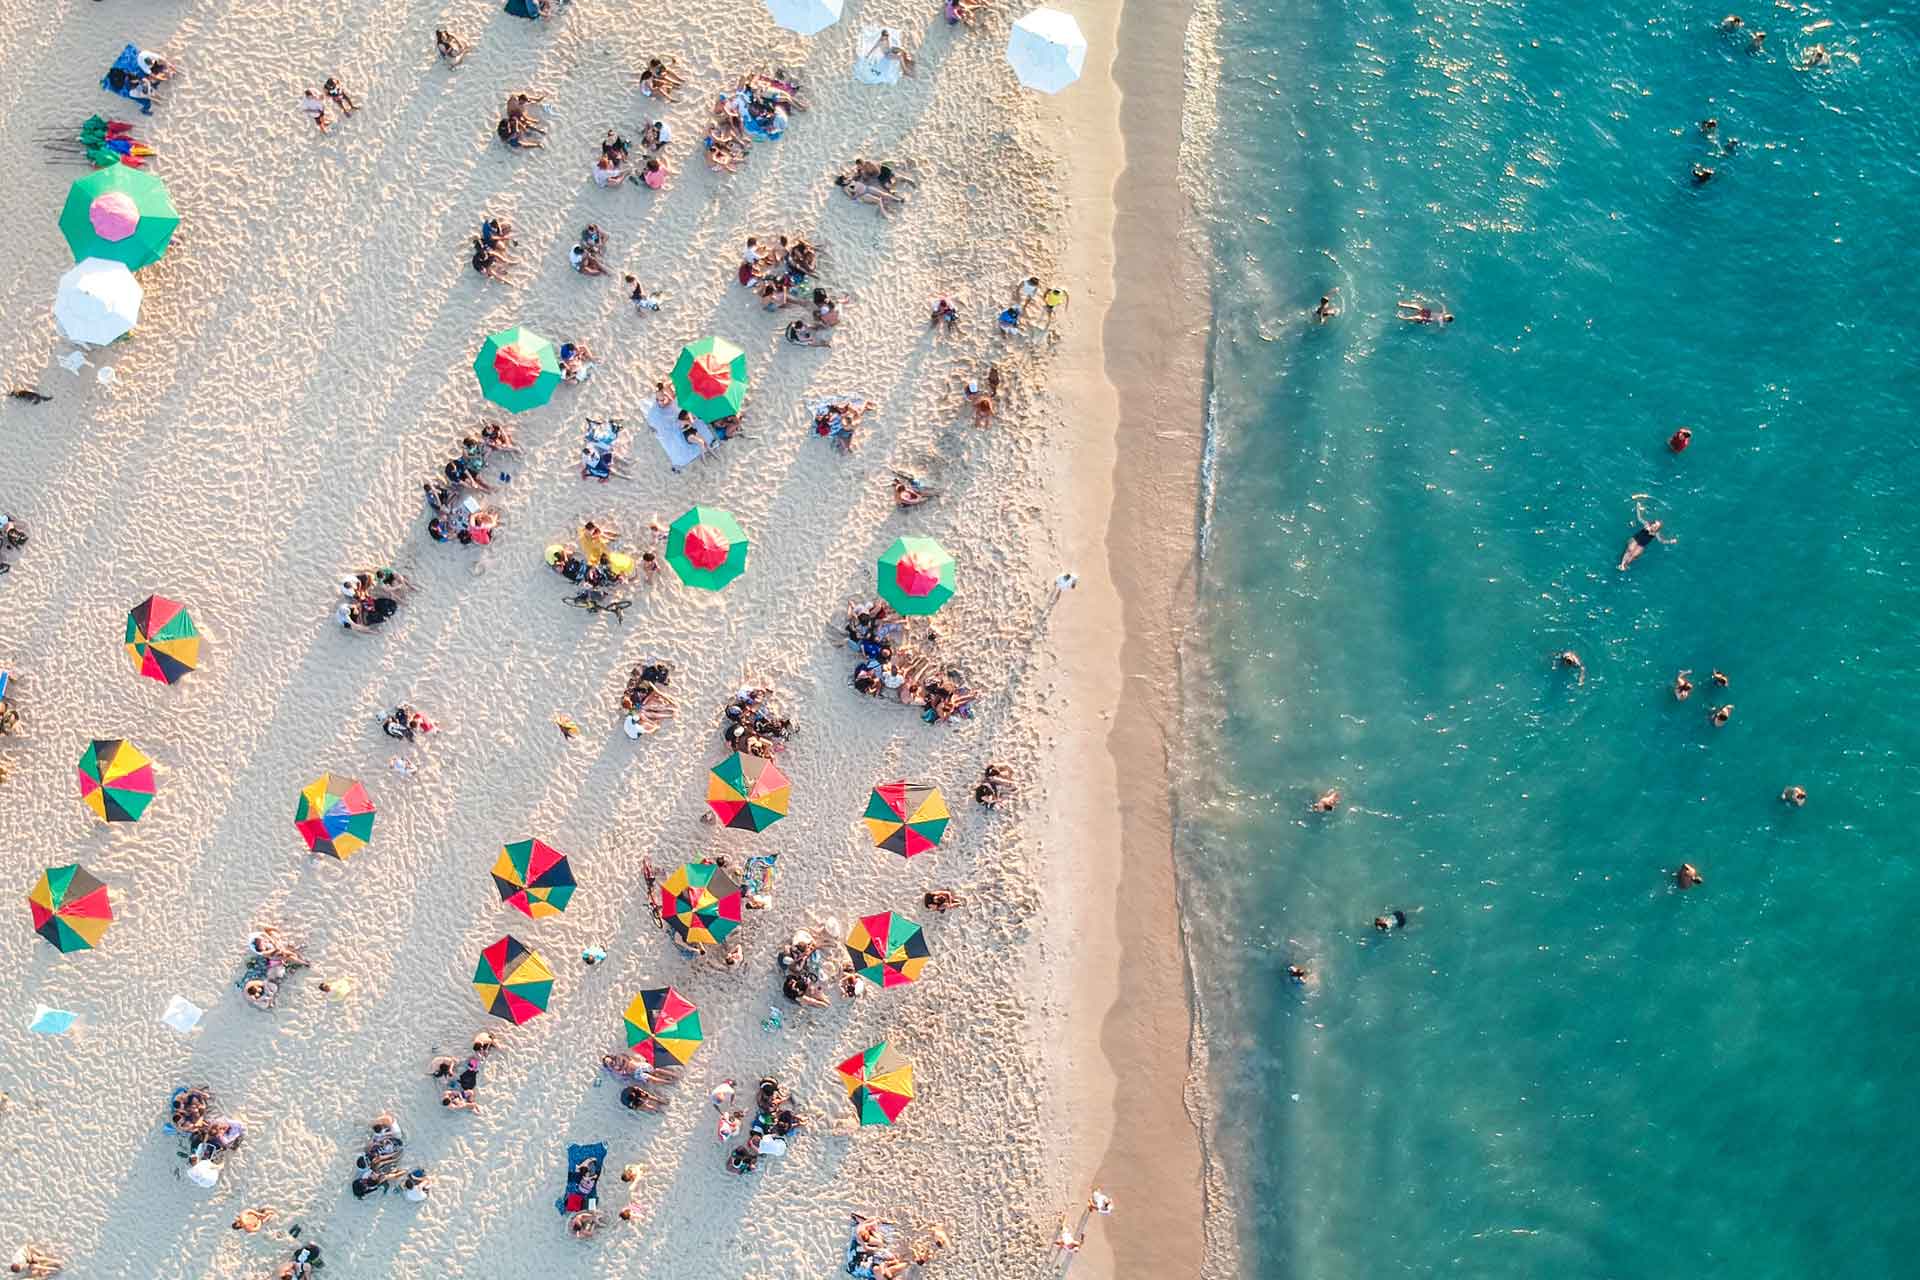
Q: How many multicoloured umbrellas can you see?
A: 12